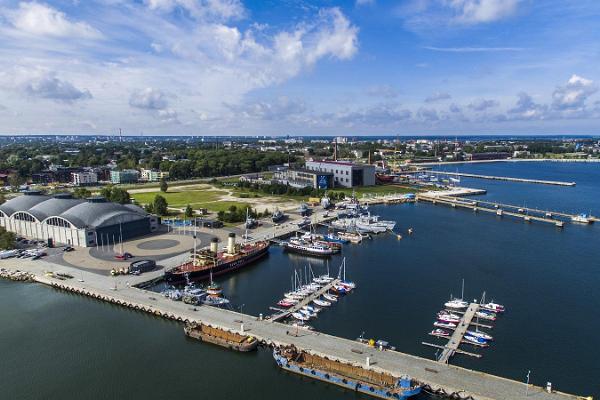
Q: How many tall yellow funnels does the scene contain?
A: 2